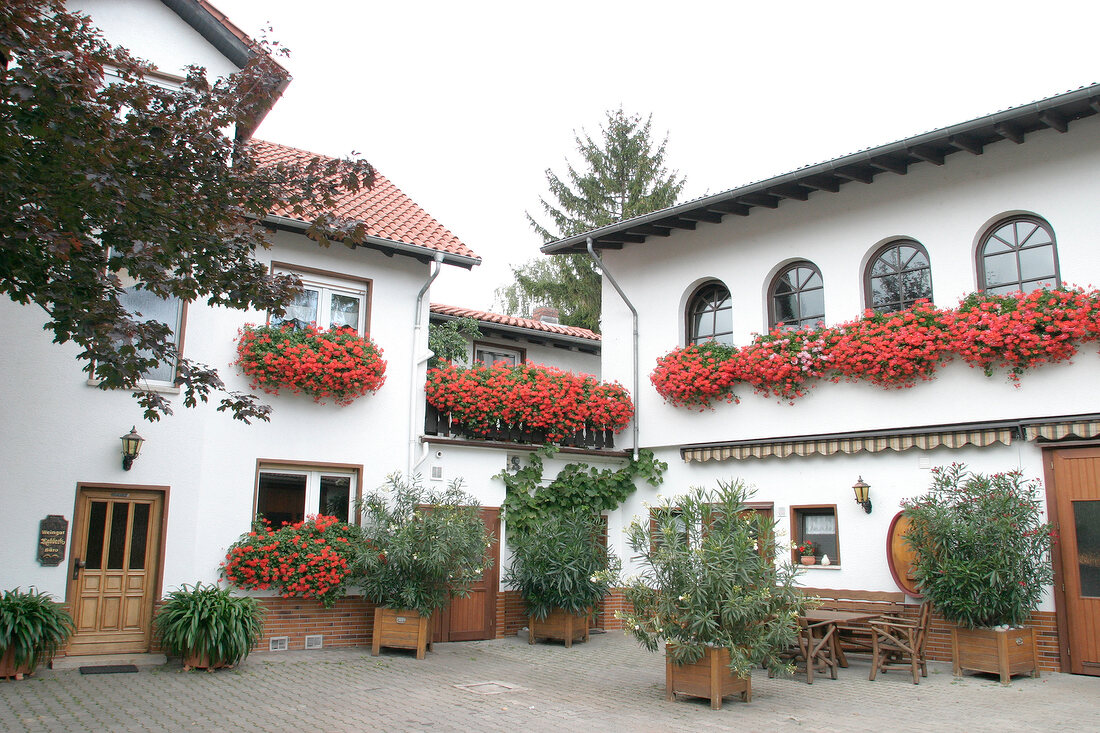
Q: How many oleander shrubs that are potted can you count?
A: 4